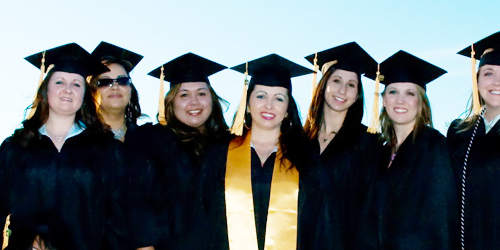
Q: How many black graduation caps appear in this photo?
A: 7